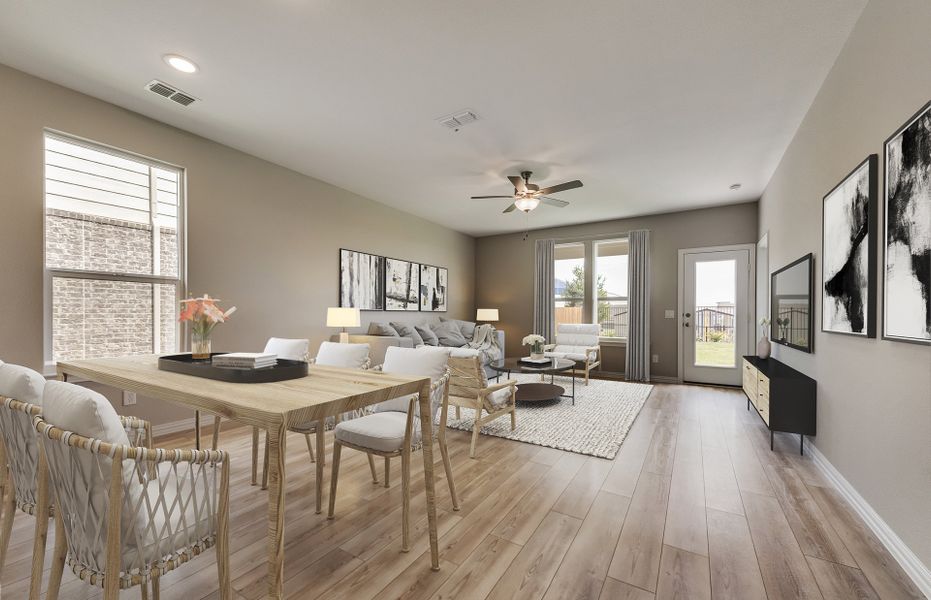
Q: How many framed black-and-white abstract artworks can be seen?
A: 5